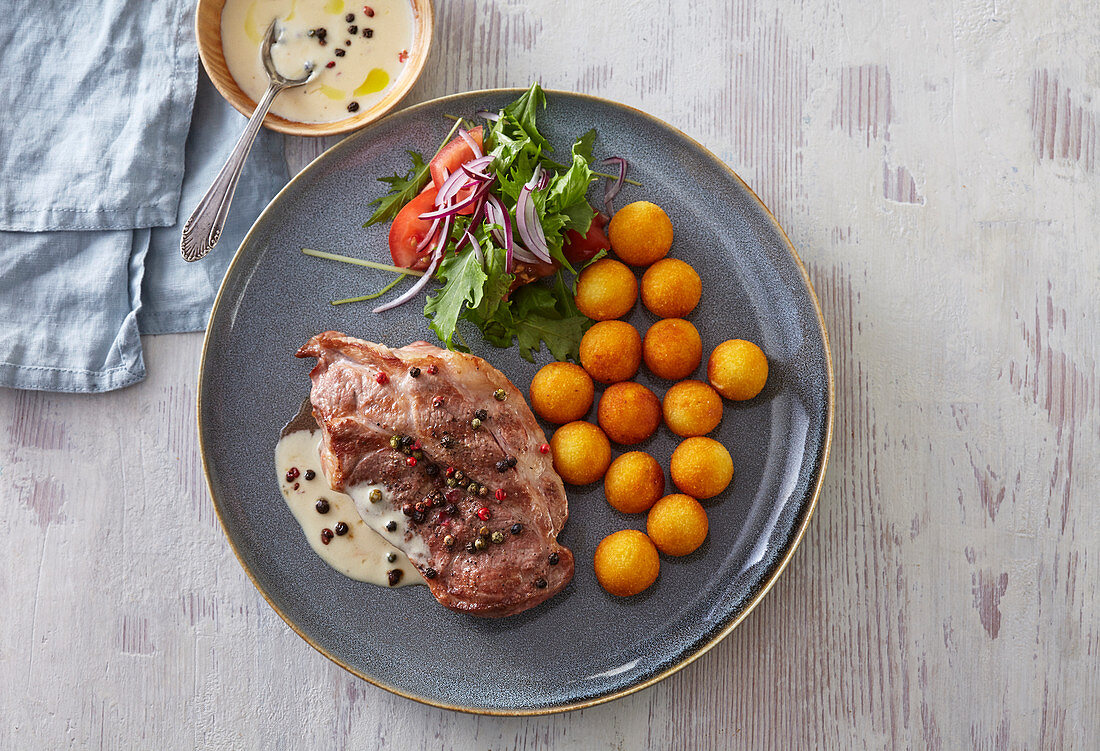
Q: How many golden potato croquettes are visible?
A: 14